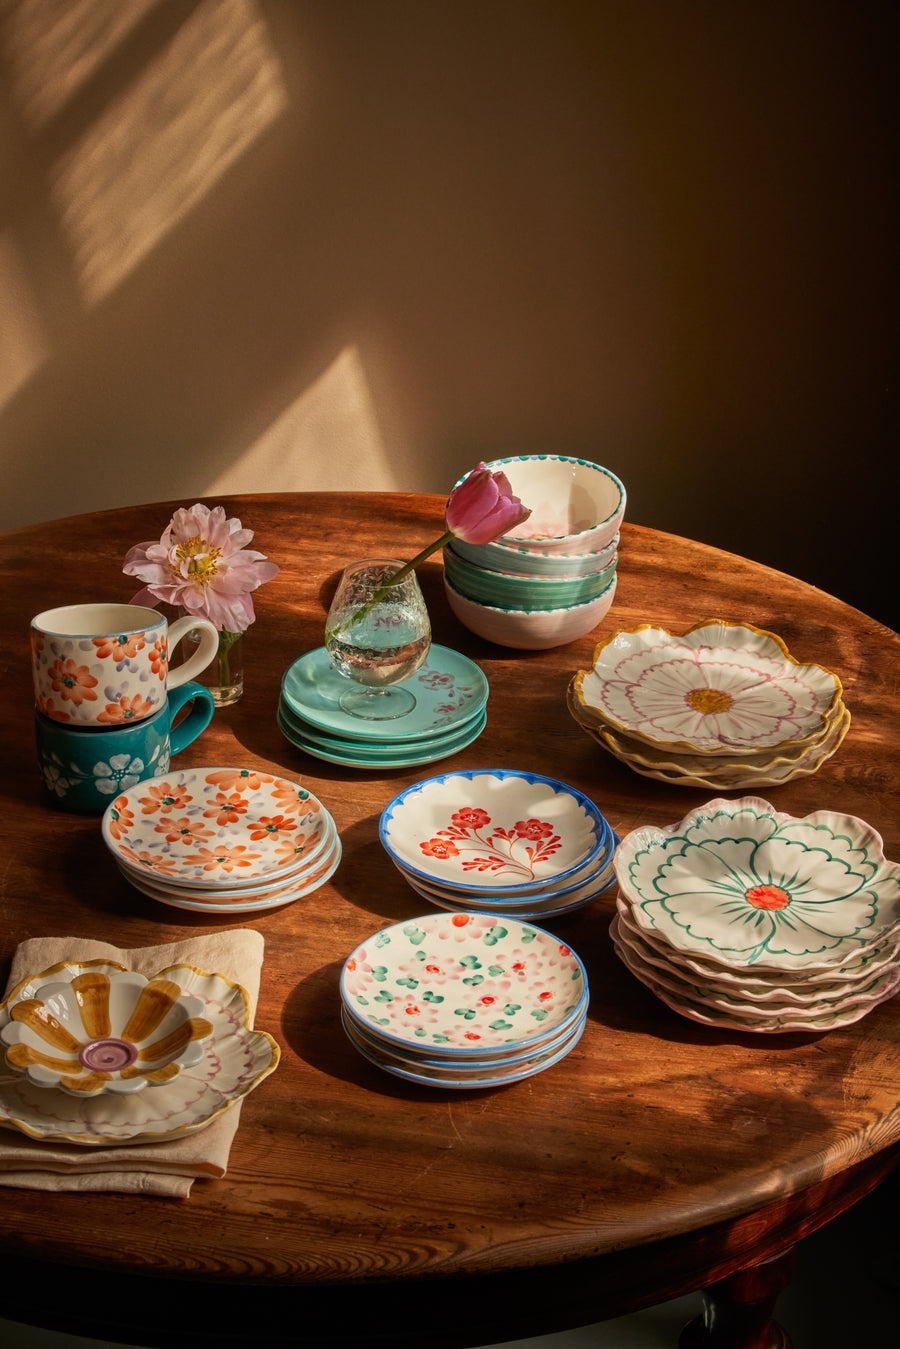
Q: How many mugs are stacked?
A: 2